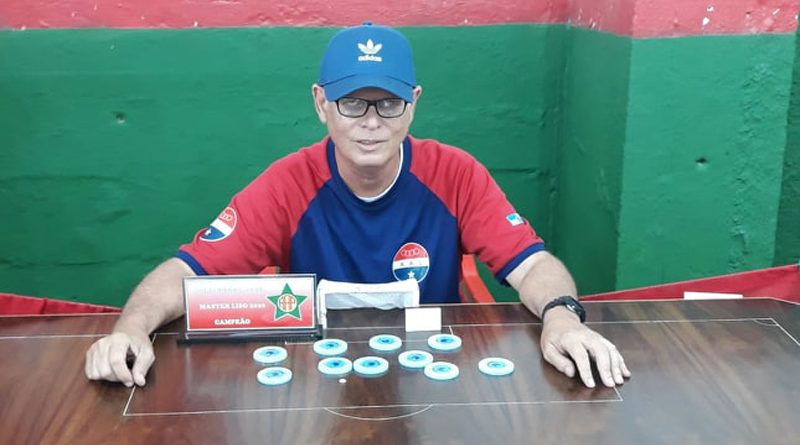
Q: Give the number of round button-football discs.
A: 10